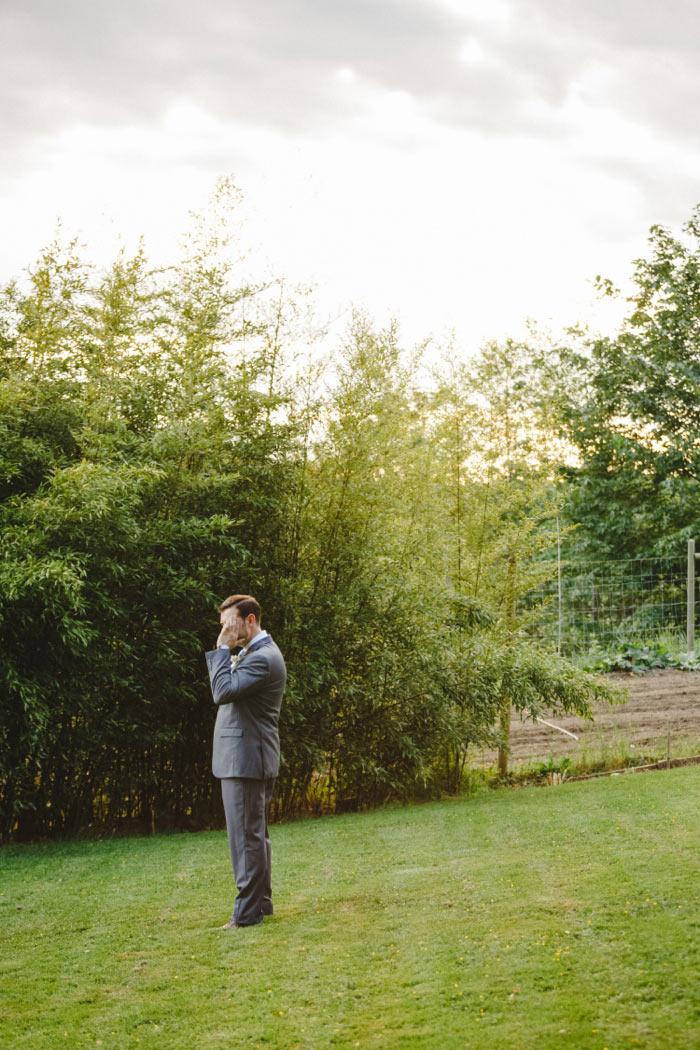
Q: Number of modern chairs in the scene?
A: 0